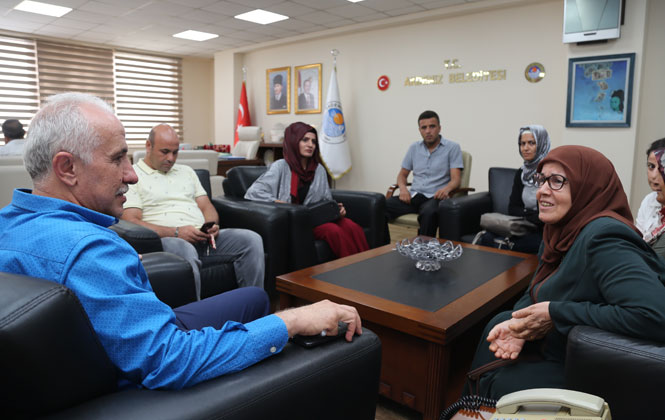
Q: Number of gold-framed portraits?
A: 2